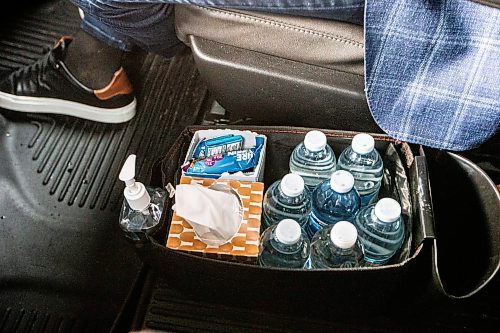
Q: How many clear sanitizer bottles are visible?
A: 1